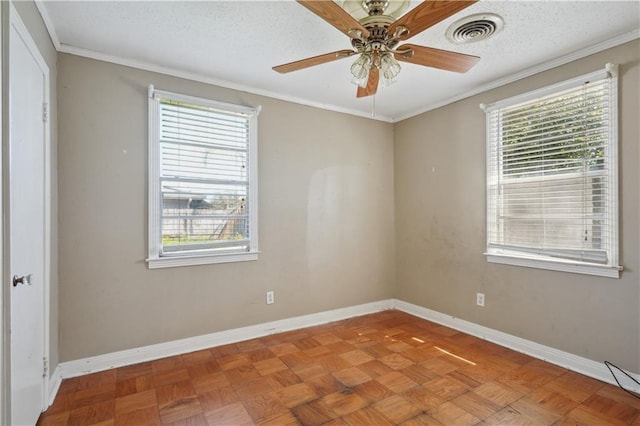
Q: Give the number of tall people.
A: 0